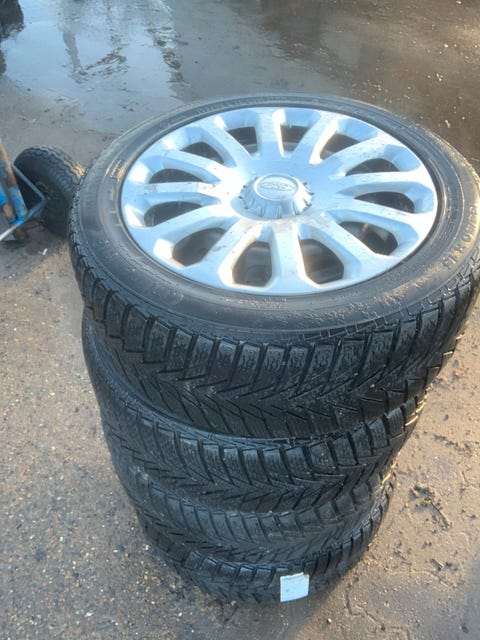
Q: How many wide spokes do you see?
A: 12